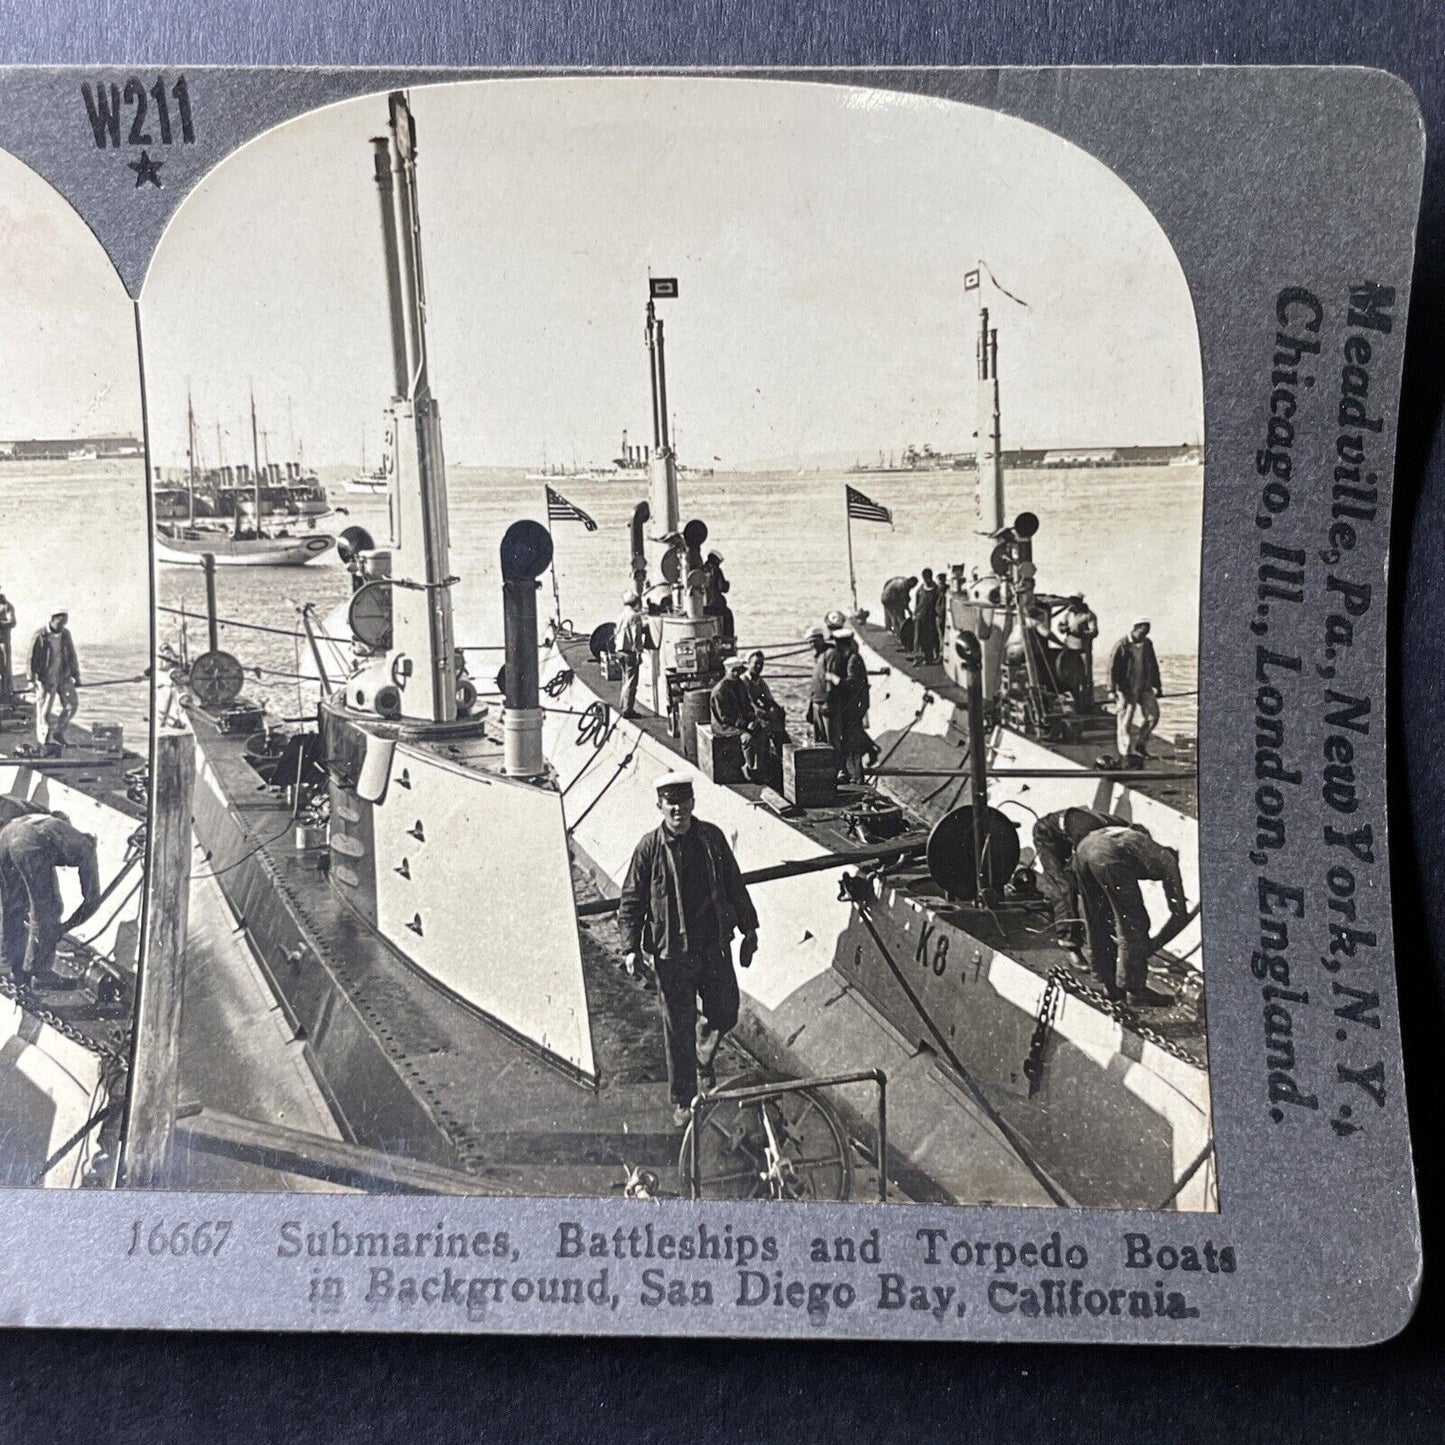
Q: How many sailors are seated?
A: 2